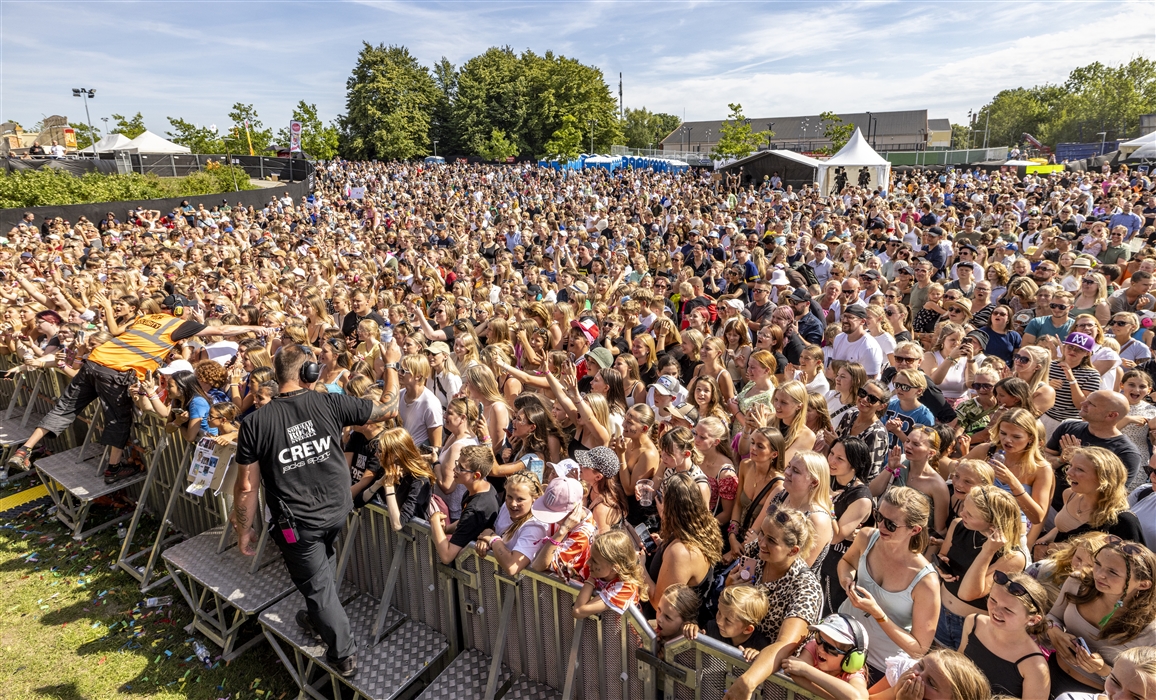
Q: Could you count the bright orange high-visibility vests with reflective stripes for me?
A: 1